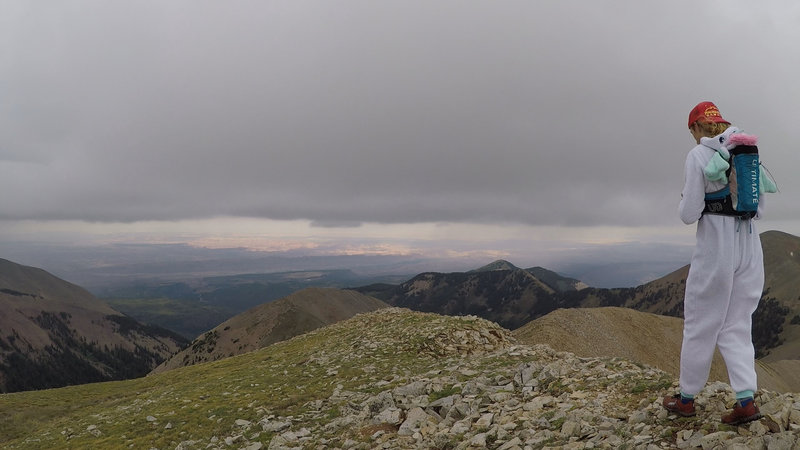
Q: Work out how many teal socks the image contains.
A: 2